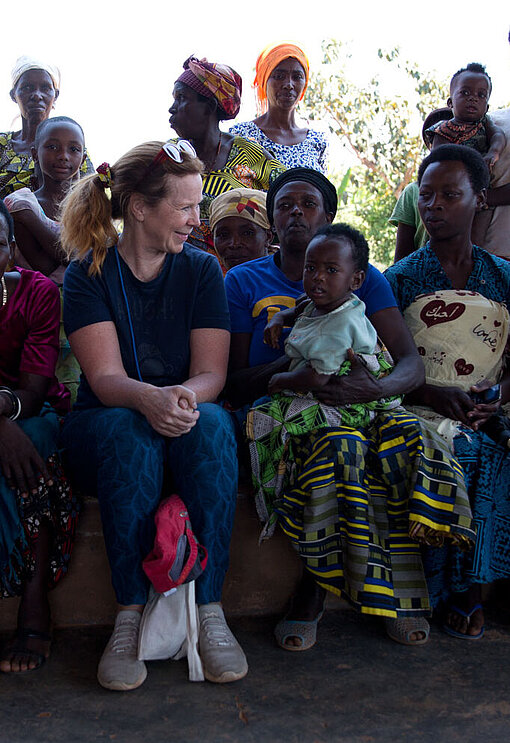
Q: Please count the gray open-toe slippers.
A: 2